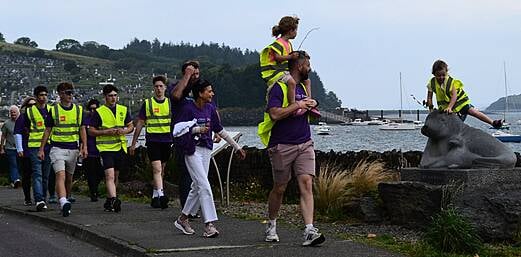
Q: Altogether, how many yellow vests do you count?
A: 7